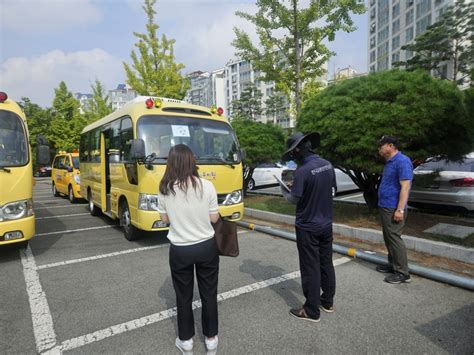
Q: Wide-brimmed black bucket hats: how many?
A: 1